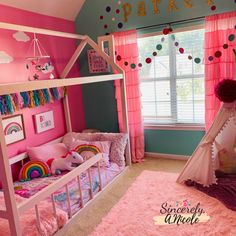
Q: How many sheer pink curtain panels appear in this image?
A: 2